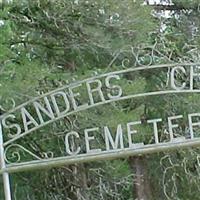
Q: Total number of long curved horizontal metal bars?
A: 2